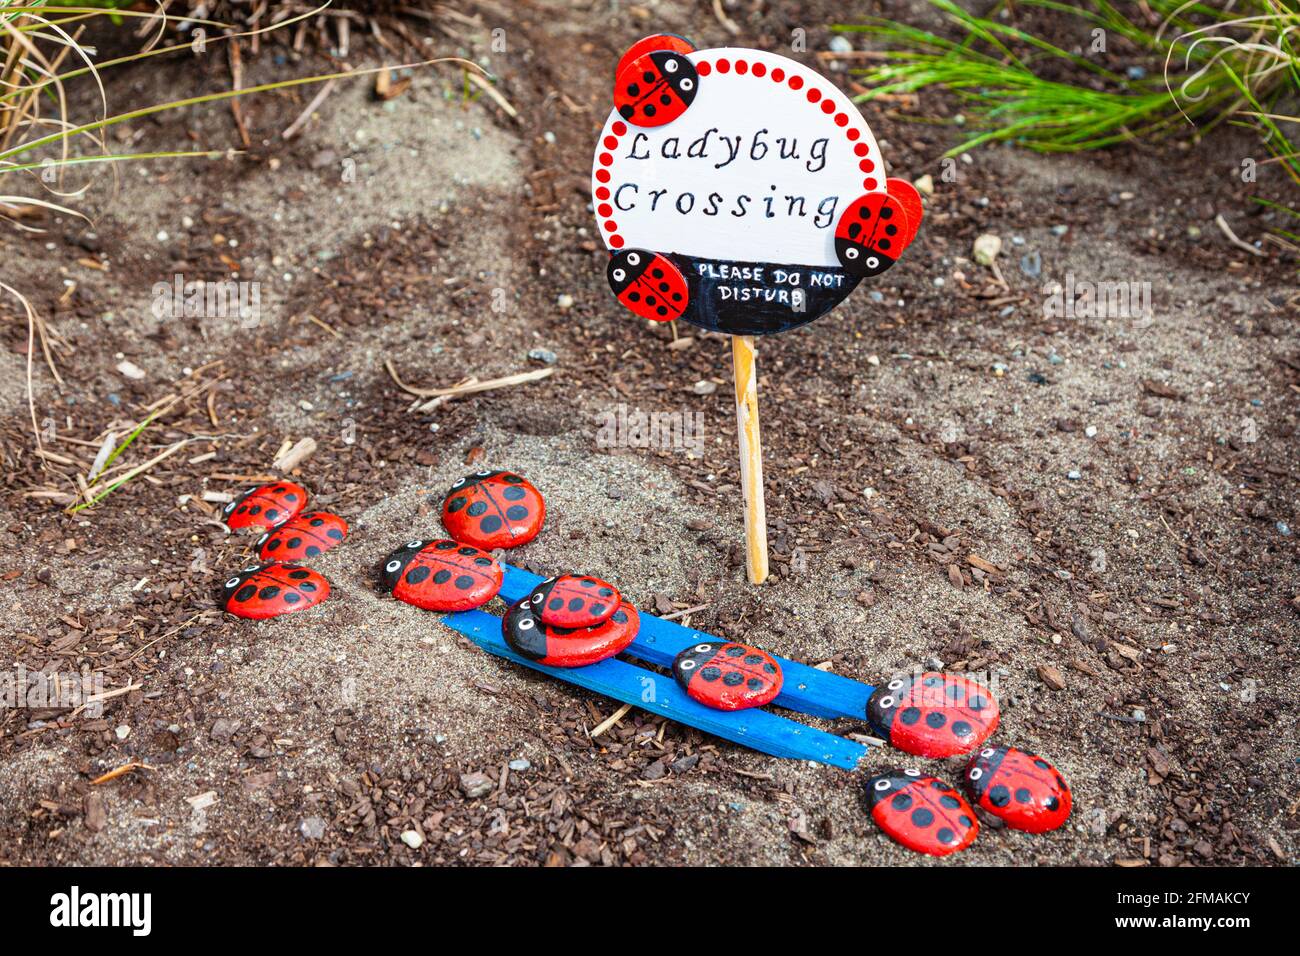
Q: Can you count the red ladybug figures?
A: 14